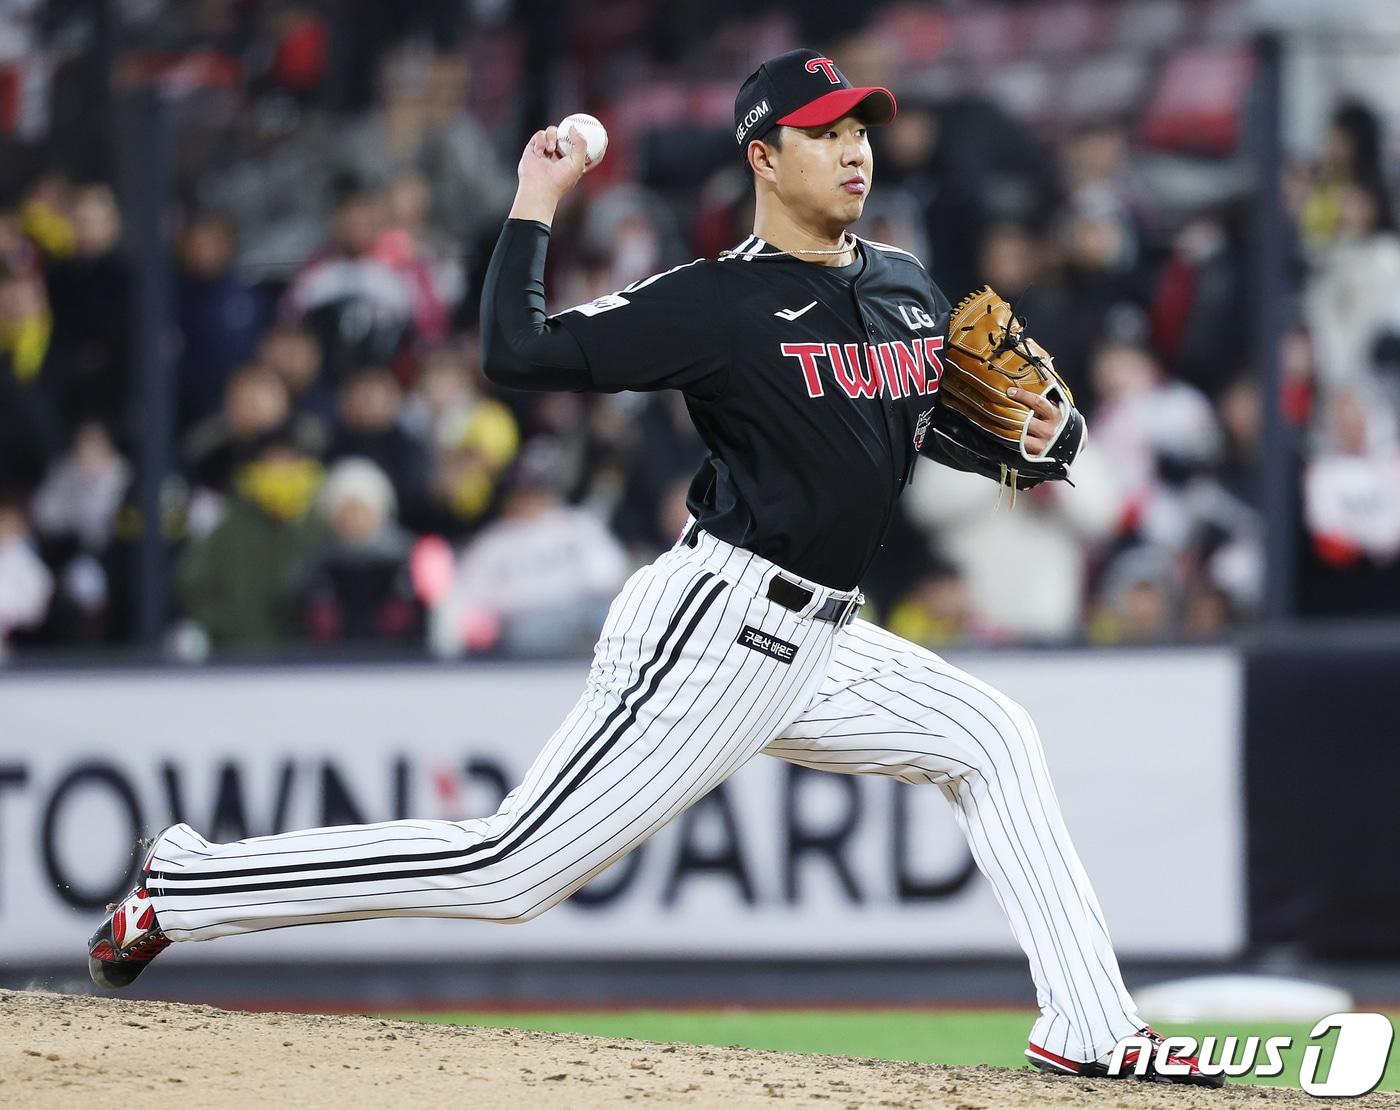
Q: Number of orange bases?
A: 0